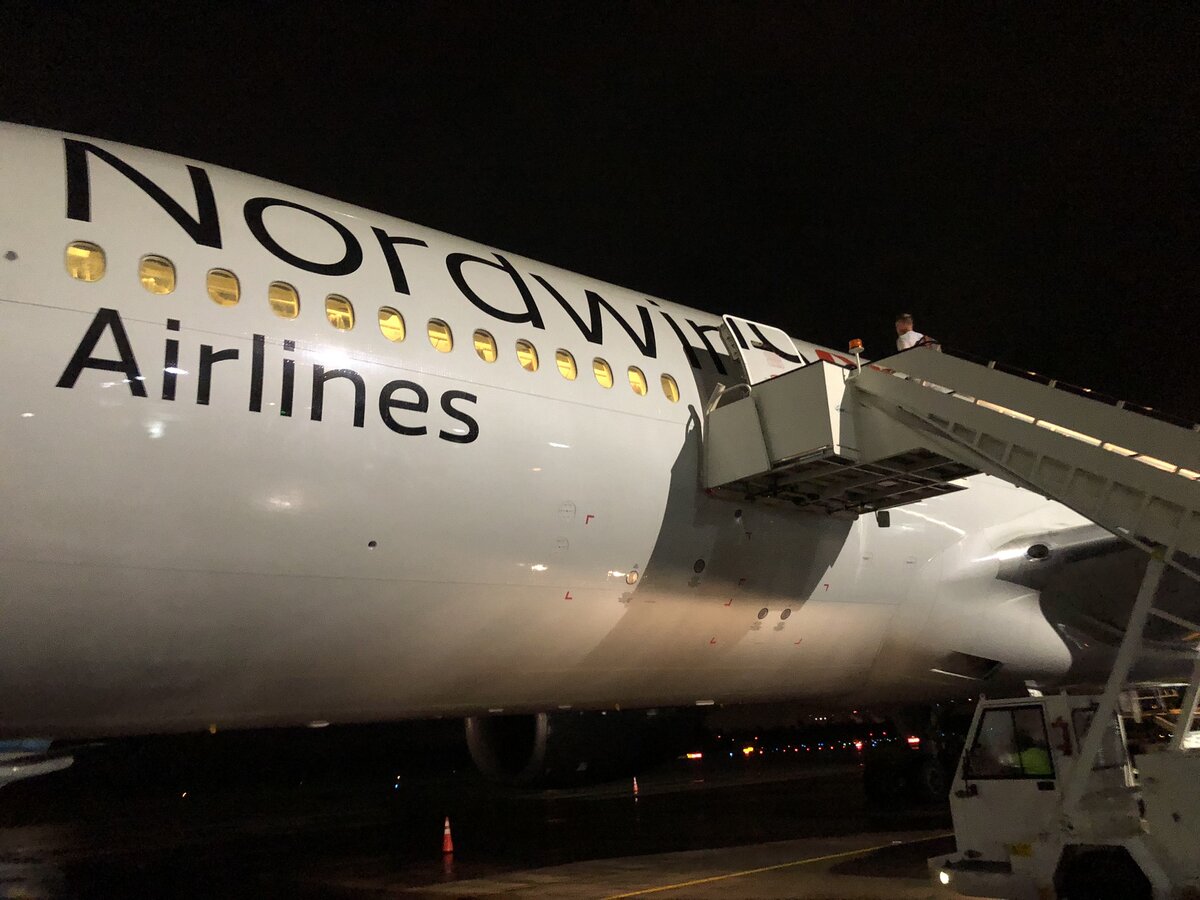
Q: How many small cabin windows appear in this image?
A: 13